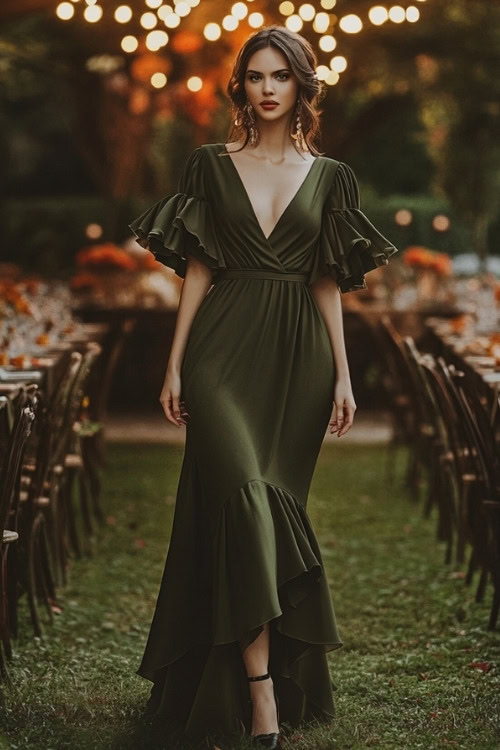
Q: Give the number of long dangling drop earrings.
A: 2